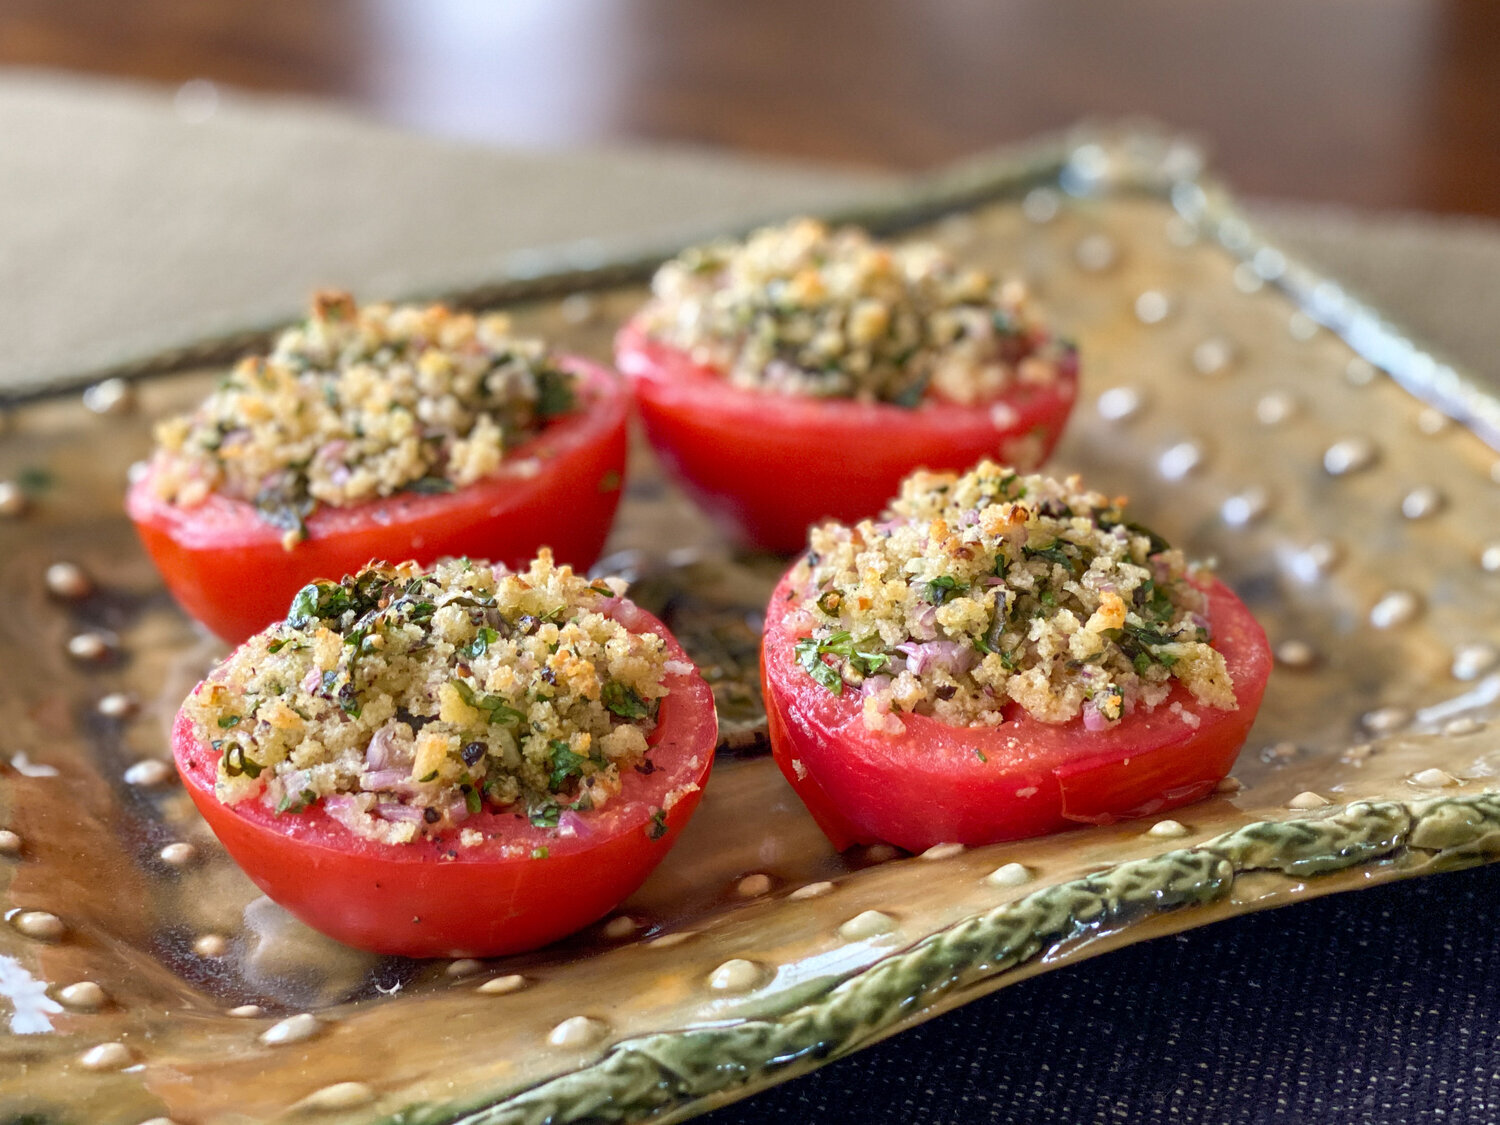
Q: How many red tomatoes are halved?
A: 4